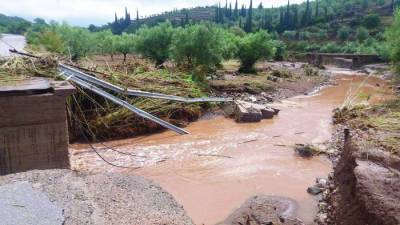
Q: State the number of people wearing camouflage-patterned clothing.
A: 0